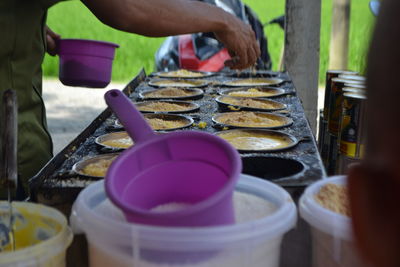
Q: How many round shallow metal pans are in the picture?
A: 12